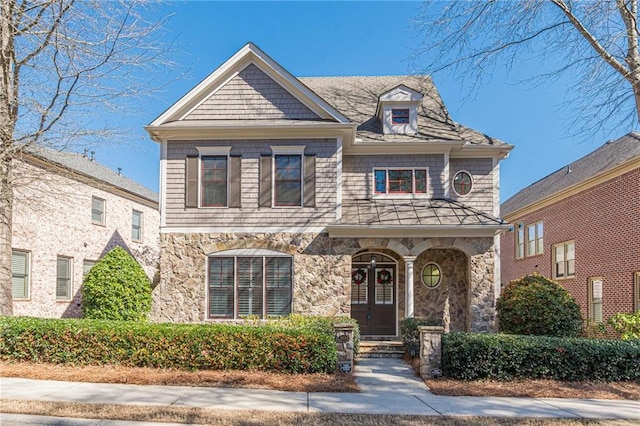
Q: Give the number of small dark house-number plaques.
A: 1